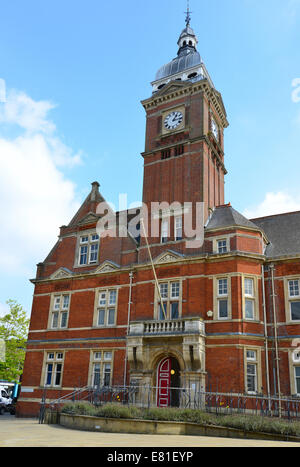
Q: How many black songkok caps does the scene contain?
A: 0